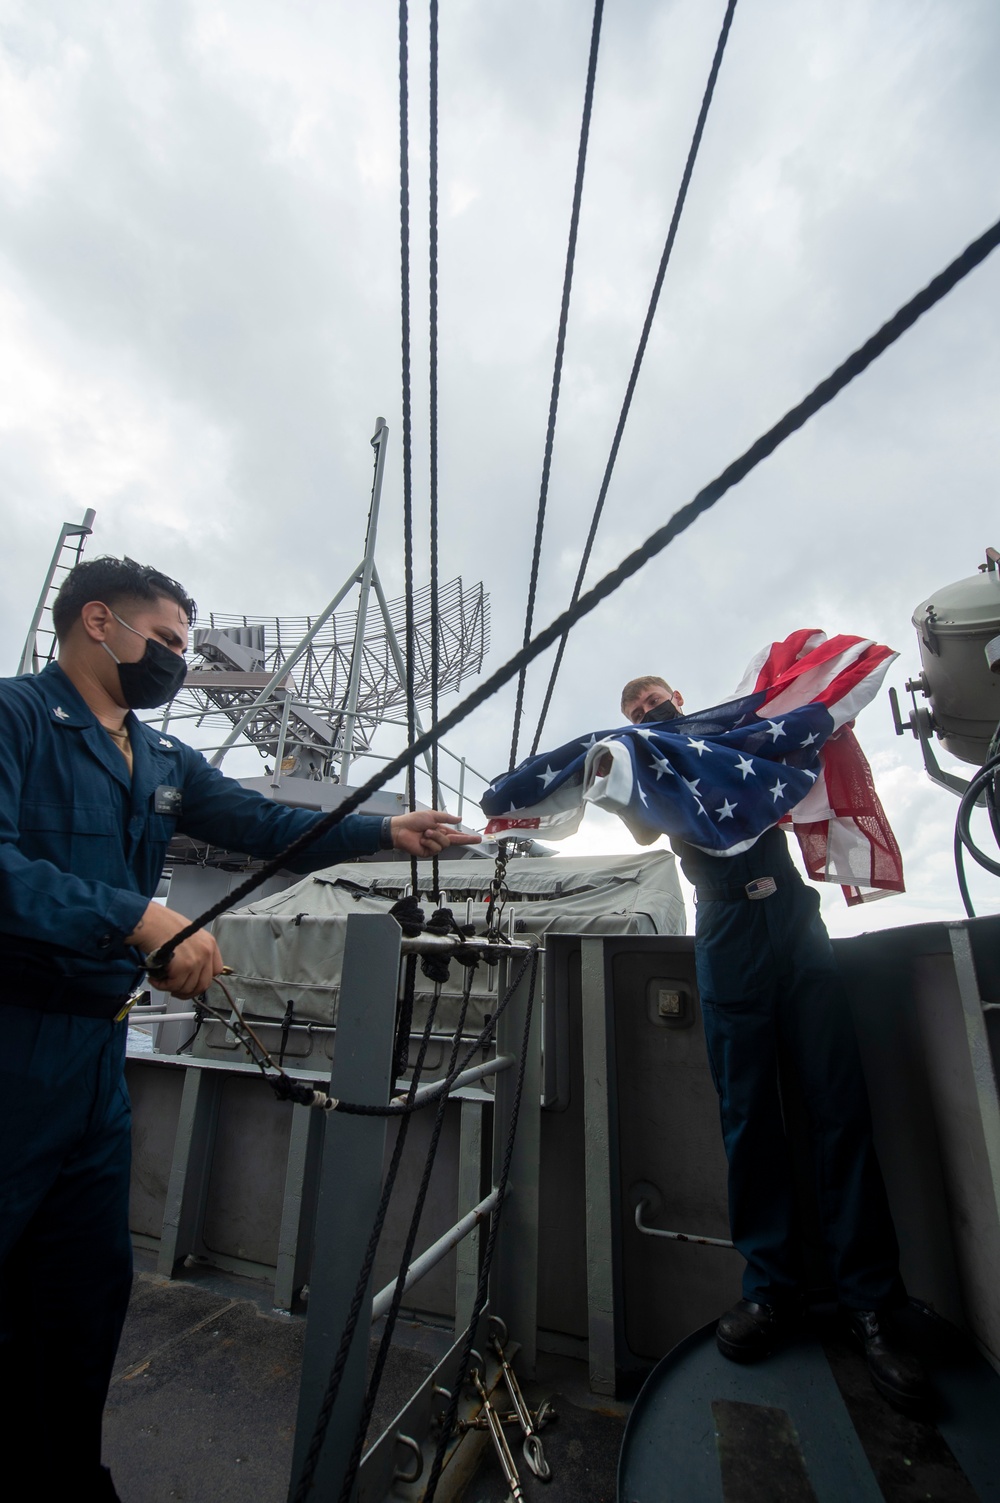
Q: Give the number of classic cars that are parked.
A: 0